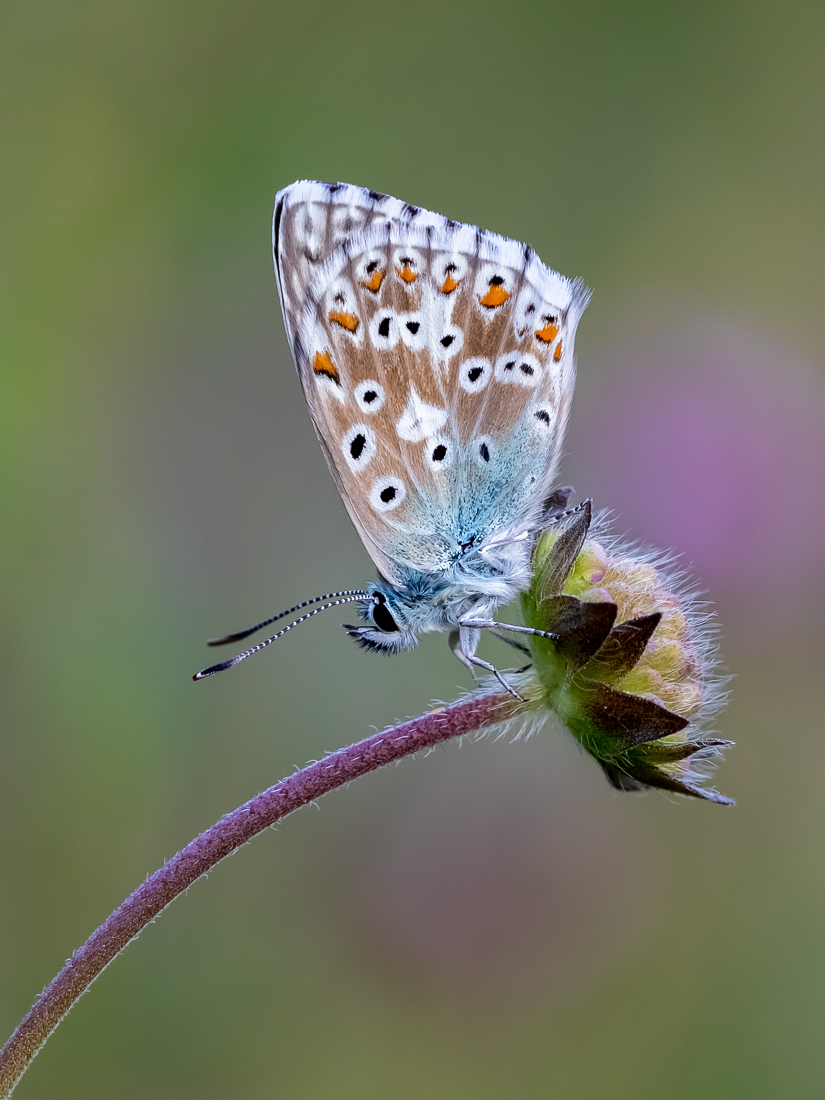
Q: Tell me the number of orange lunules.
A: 8